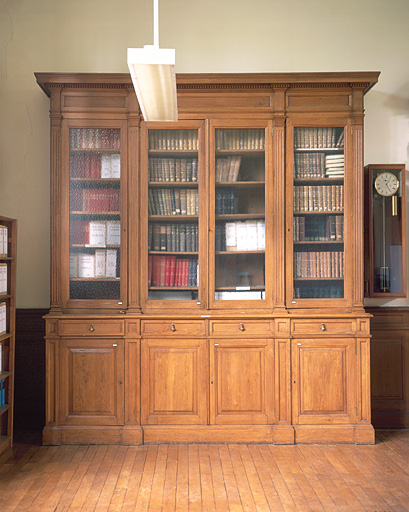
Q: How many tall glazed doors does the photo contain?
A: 4